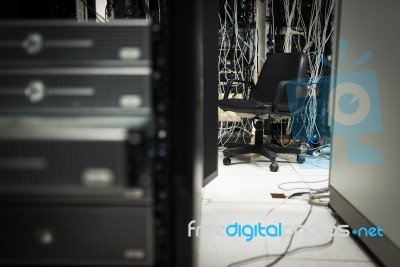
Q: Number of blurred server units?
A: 4